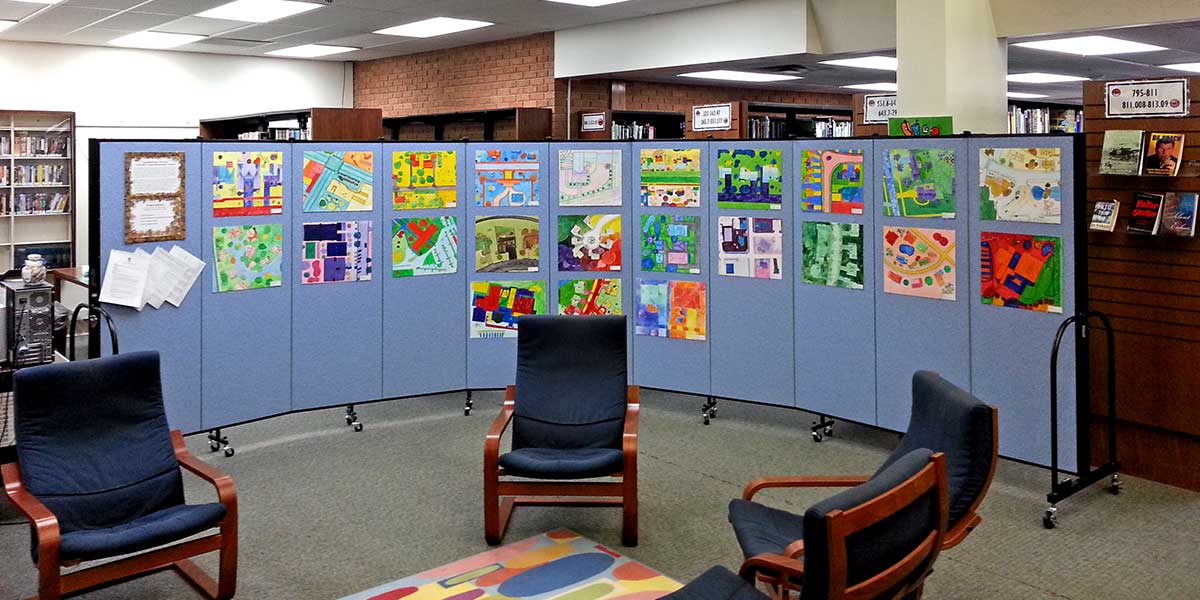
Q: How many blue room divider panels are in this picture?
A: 11